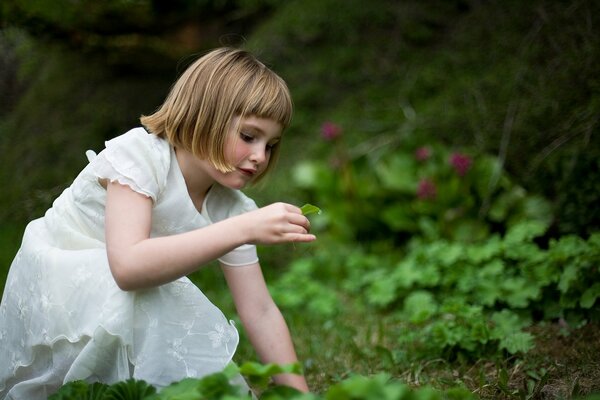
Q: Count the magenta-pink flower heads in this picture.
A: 4